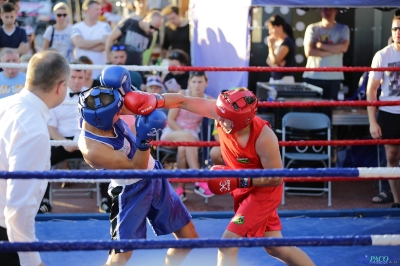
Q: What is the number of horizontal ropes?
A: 6